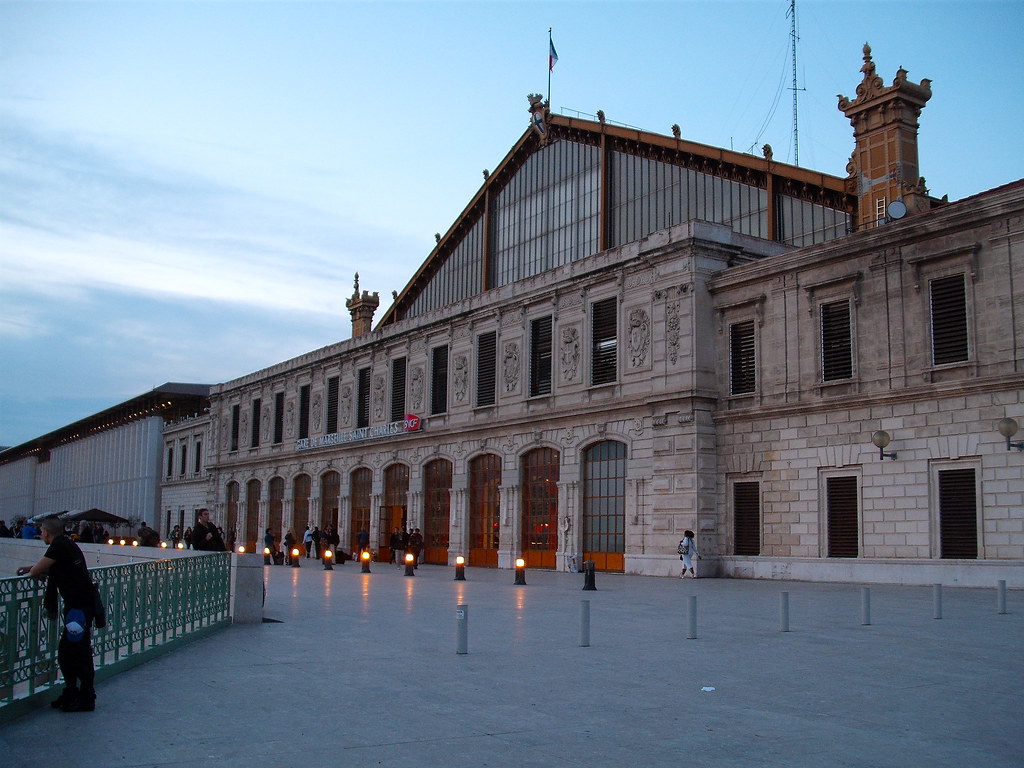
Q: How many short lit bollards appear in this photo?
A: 13